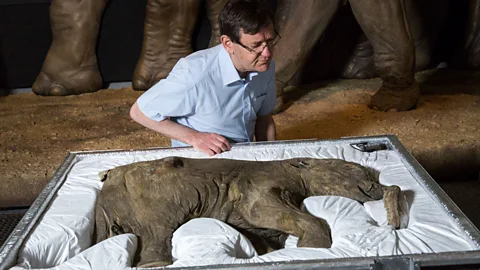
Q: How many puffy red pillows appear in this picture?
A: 0